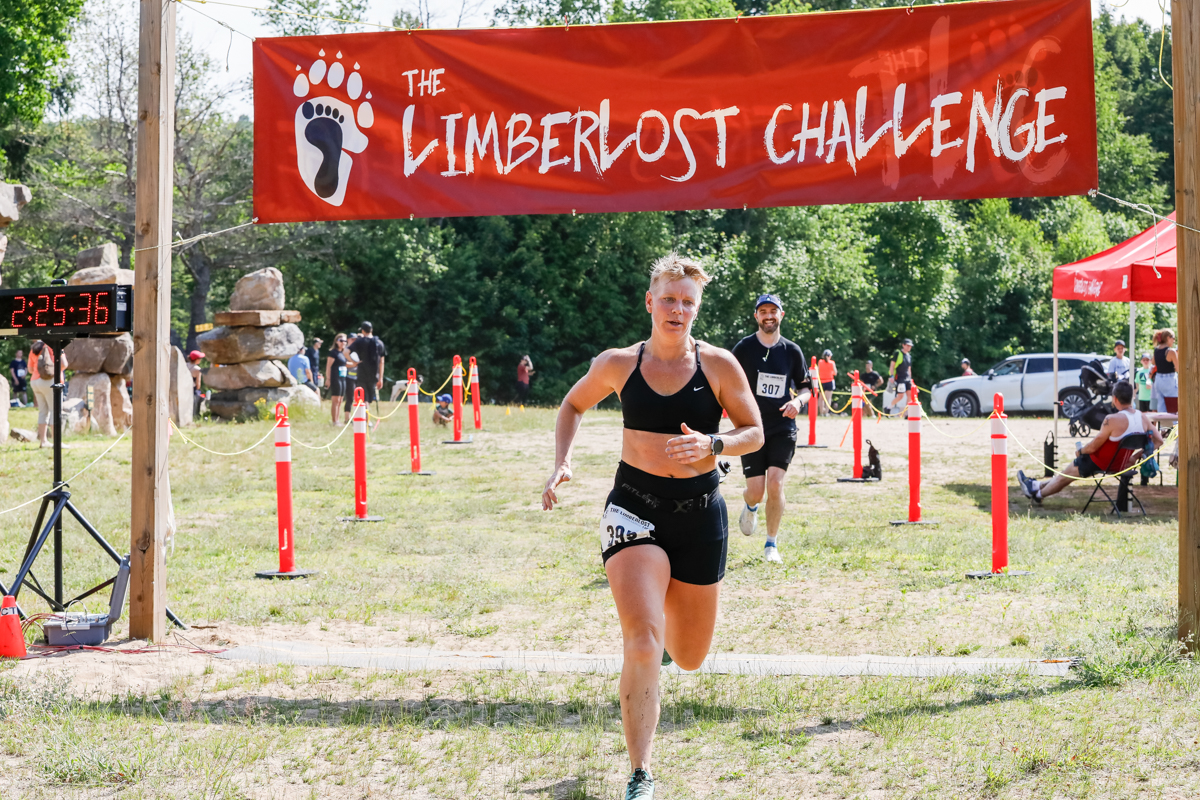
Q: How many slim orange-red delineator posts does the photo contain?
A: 9